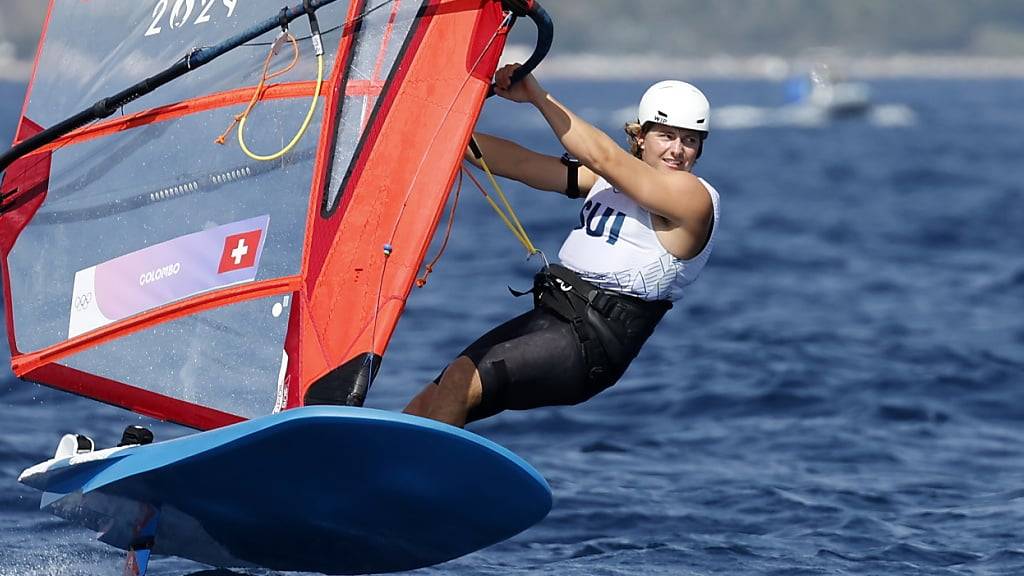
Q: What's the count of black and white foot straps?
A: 2